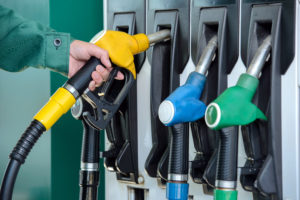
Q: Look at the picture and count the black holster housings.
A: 4